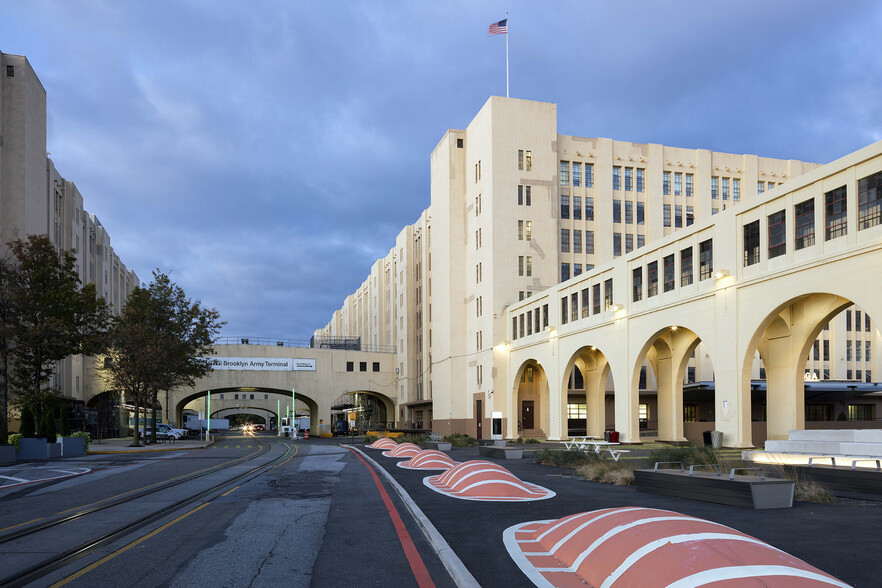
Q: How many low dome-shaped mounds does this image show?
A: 5